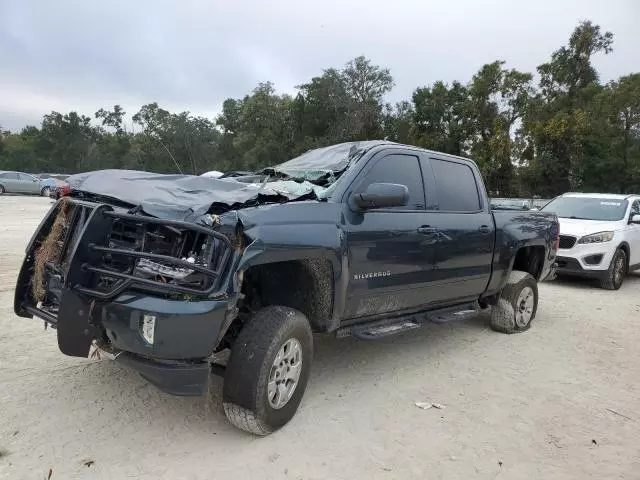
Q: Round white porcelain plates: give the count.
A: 0